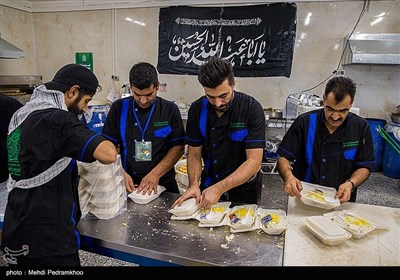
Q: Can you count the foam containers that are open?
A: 5